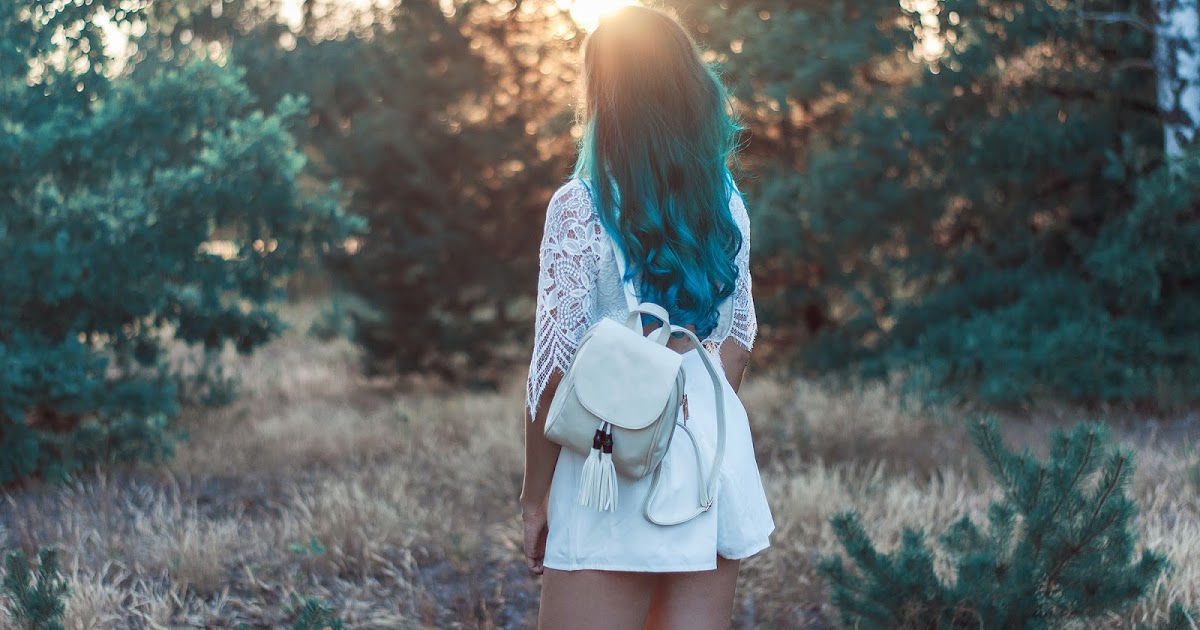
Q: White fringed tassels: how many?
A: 2